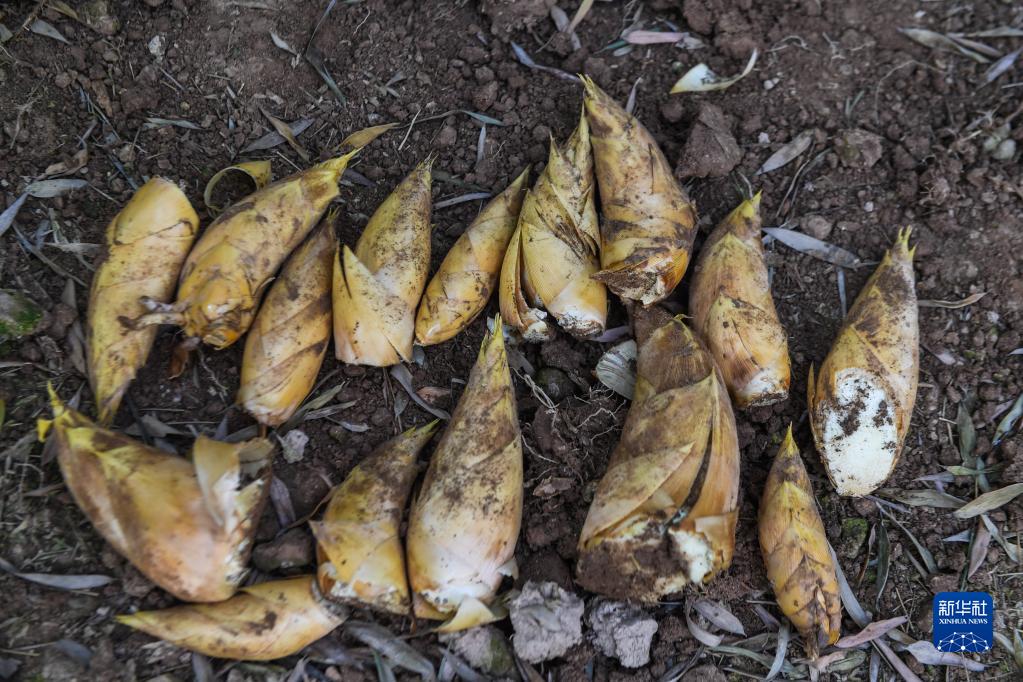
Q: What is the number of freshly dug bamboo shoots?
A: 15